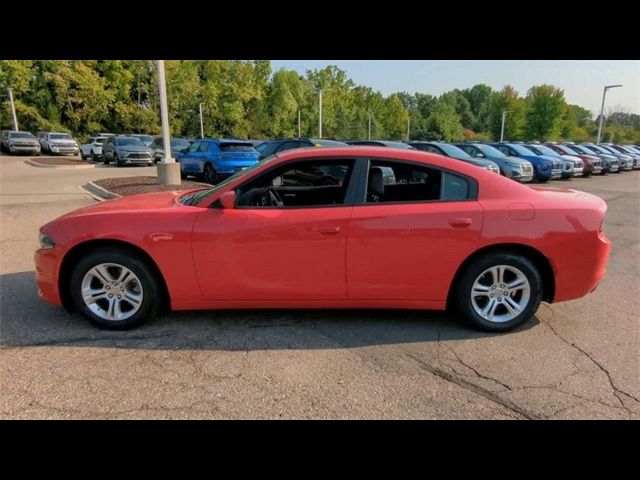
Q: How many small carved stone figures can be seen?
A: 0